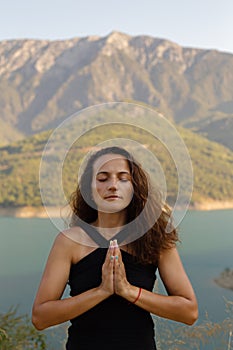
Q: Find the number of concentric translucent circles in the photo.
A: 2